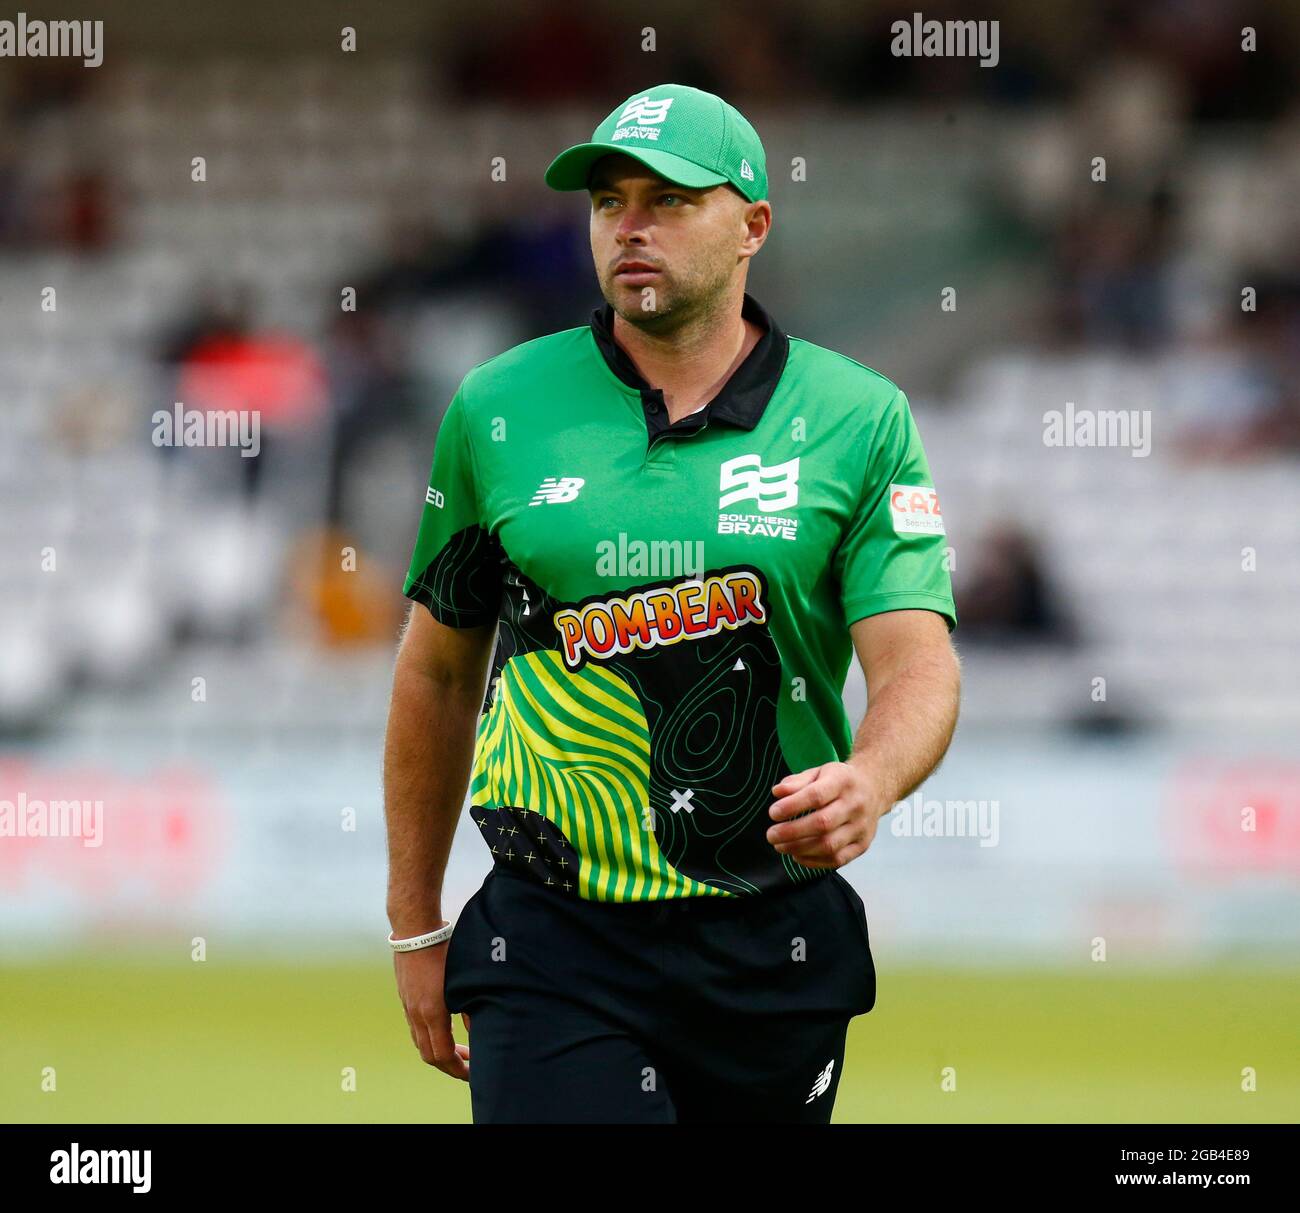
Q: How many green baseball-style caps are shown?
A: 1